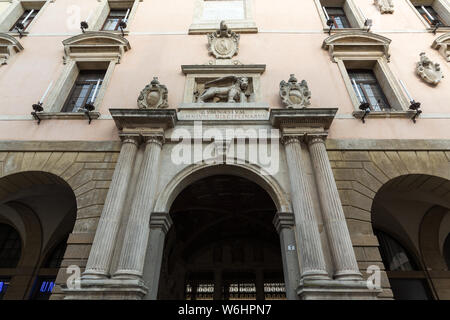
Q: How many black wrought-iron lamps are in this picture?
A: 10